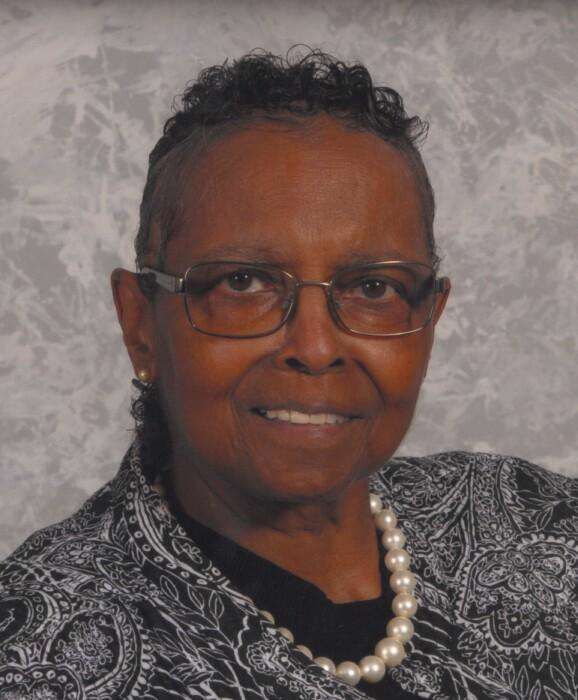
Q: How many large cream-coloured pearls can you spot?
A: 14